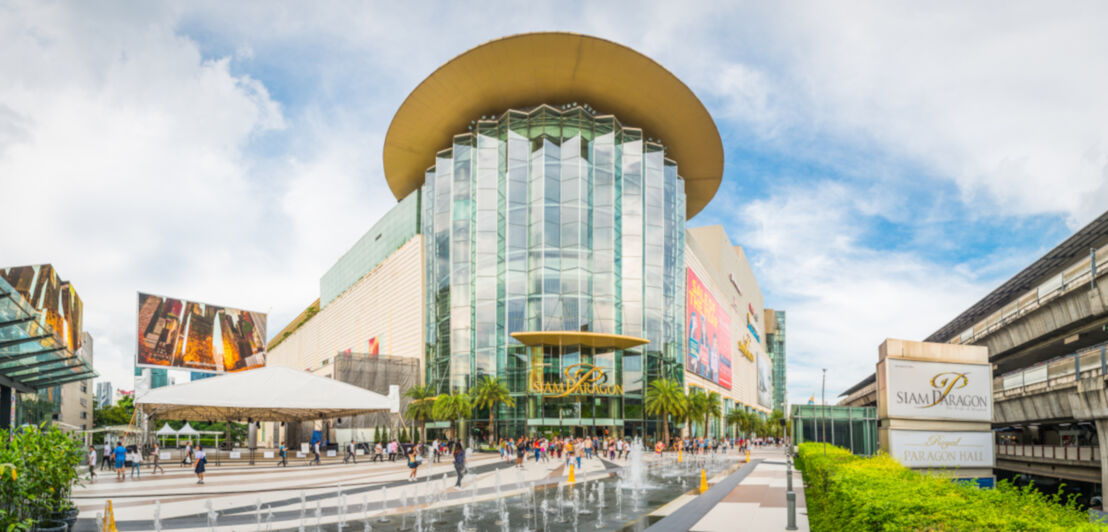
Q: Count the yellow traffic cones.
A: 5